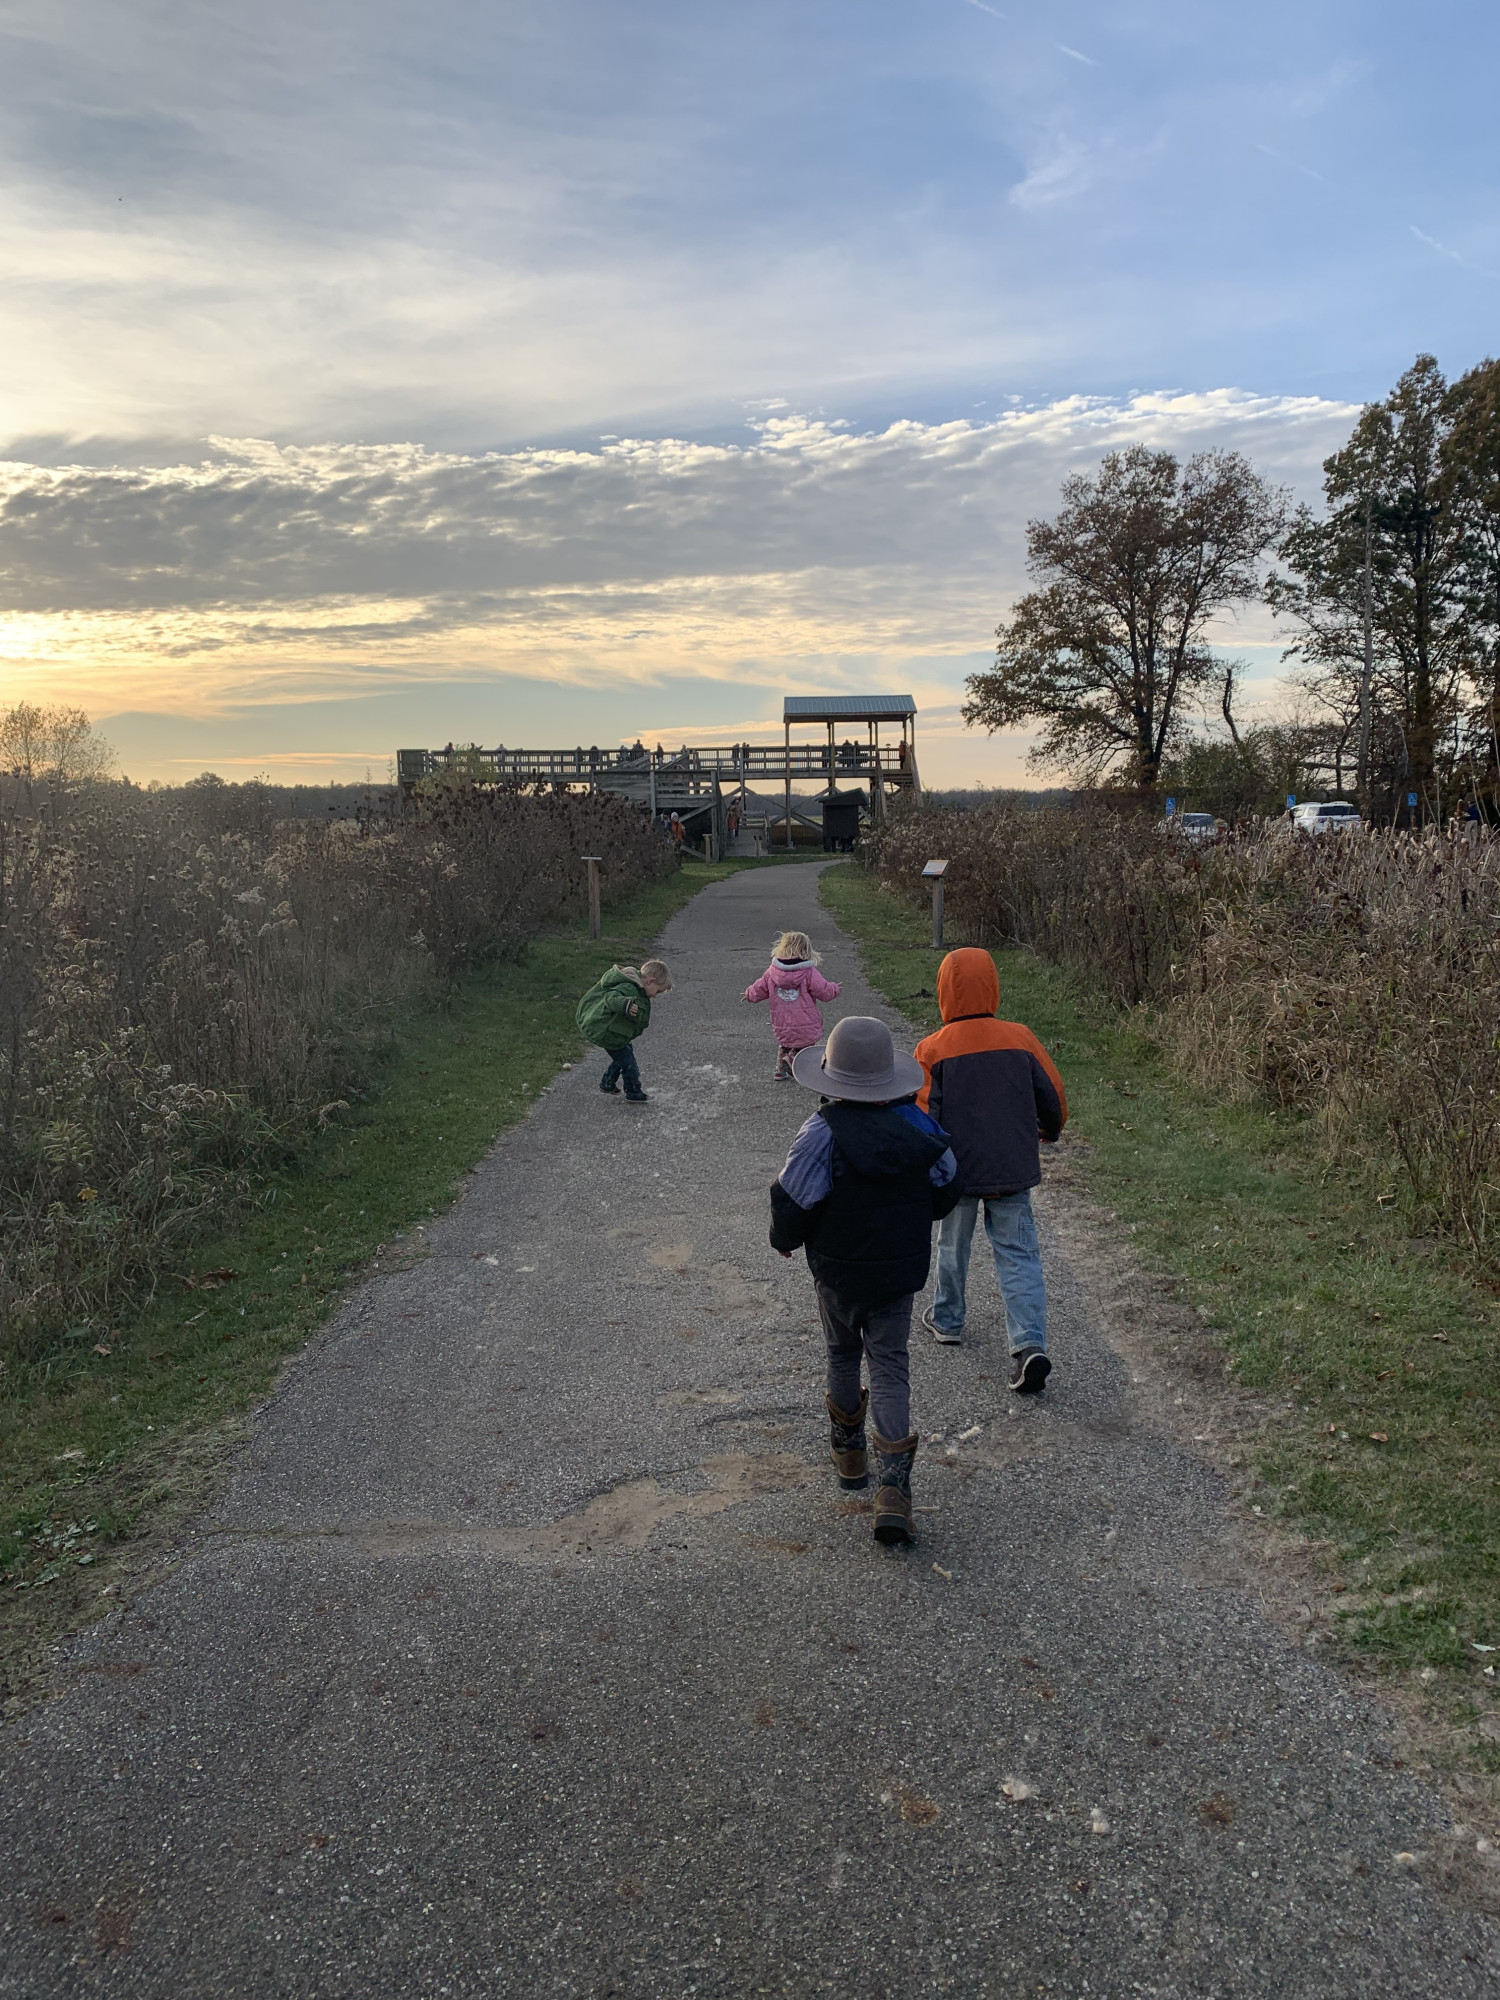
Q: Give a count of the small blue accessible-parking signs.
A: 3